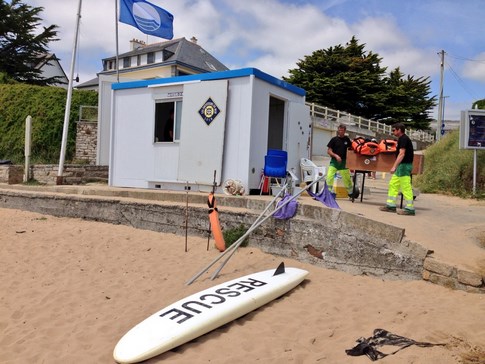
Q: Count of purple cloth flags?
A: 2